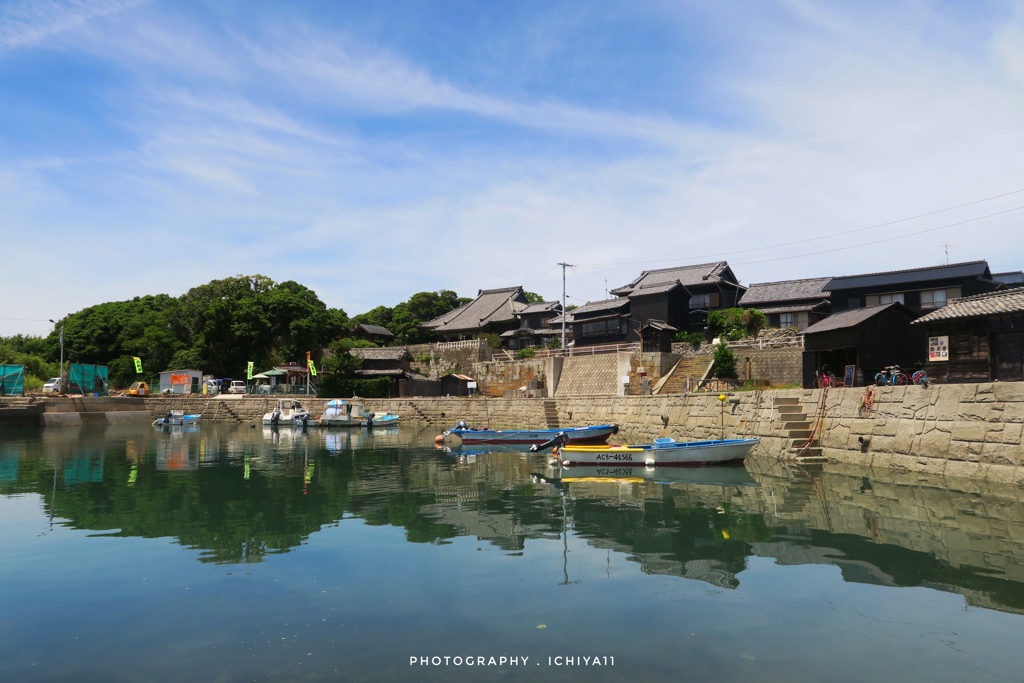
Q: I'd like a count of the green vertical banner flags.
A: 3